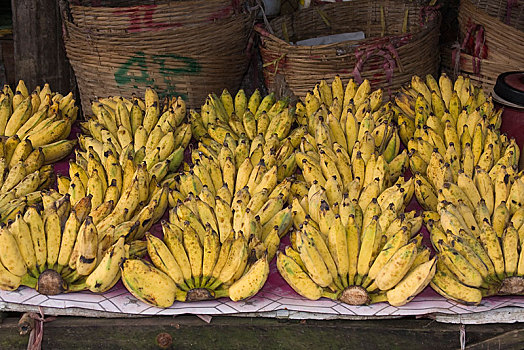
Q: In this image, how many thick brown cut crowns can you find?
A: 4